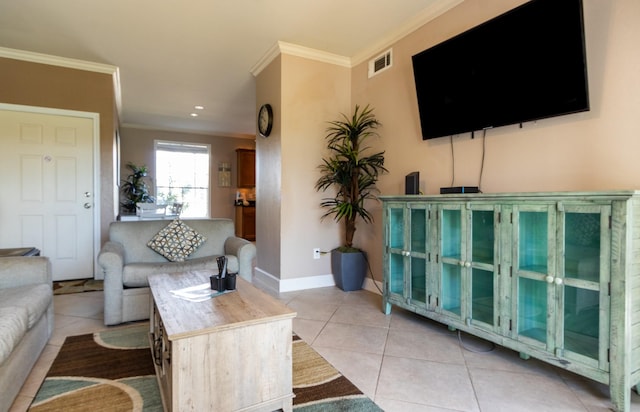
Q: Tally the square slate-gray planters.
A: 1